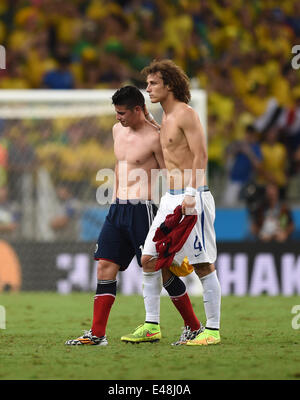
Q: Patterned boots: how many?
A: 2